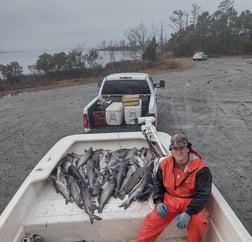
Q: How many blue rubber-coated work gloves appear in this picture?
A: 2